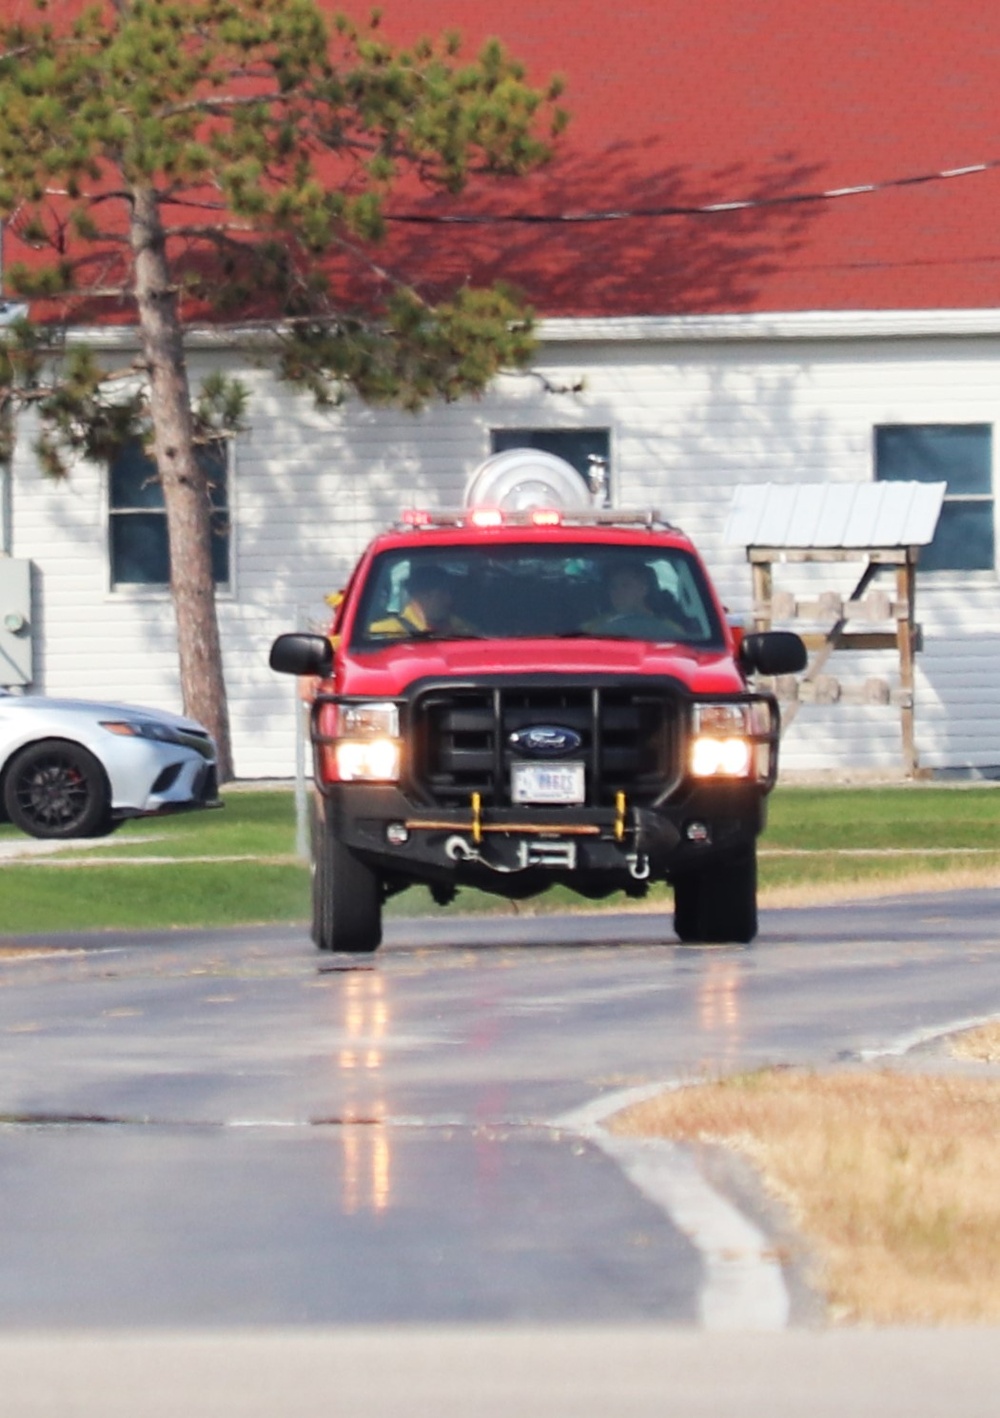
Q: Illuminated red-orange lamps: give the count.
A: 3